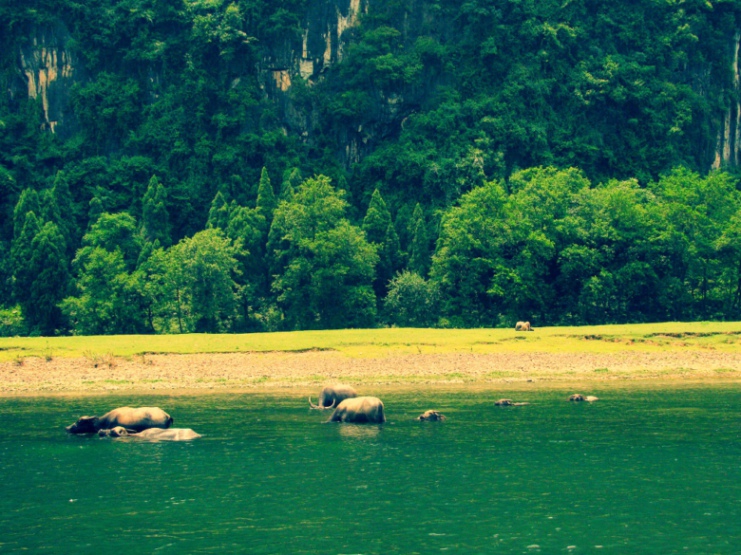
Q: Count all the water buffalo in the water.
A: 7